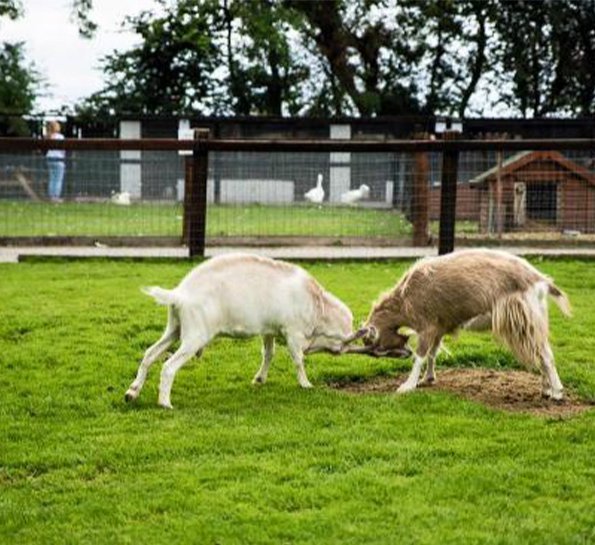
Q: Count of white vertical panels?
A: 2